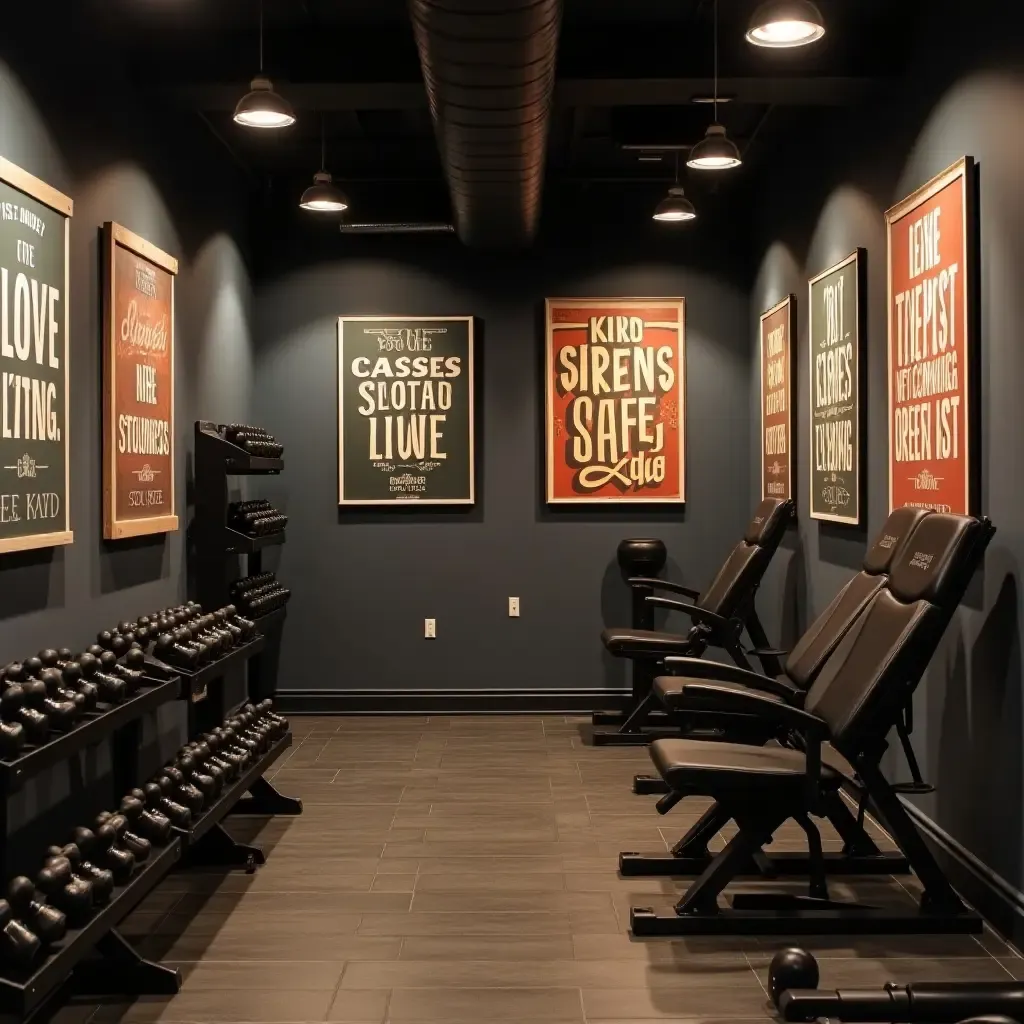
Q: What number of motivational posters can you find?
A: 7